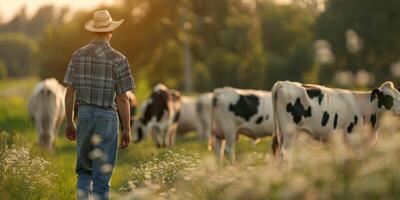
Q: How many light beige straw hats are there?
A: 1